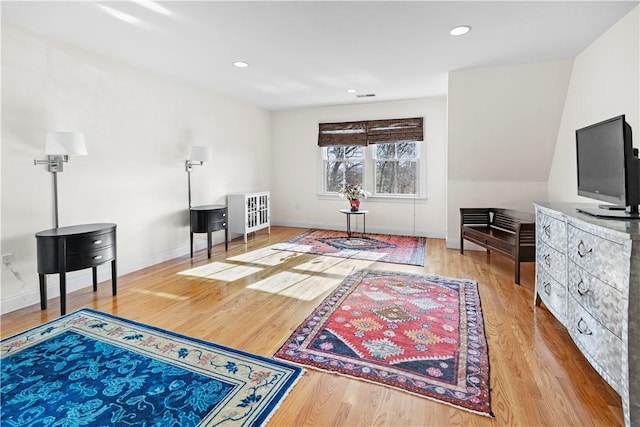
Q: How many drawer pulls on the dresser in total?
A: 6